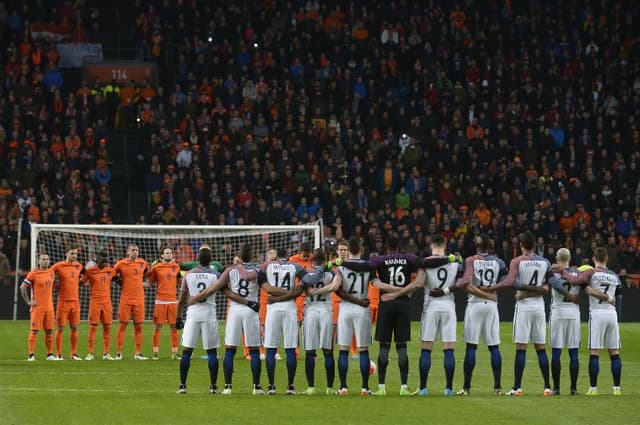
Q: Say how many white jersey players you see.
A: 10